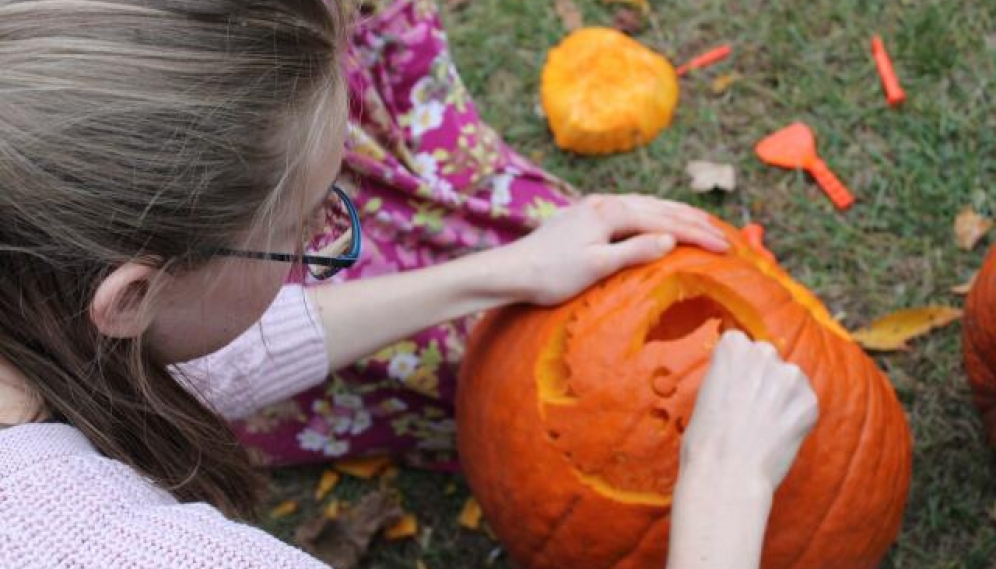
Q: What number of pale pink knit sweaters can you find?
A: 1